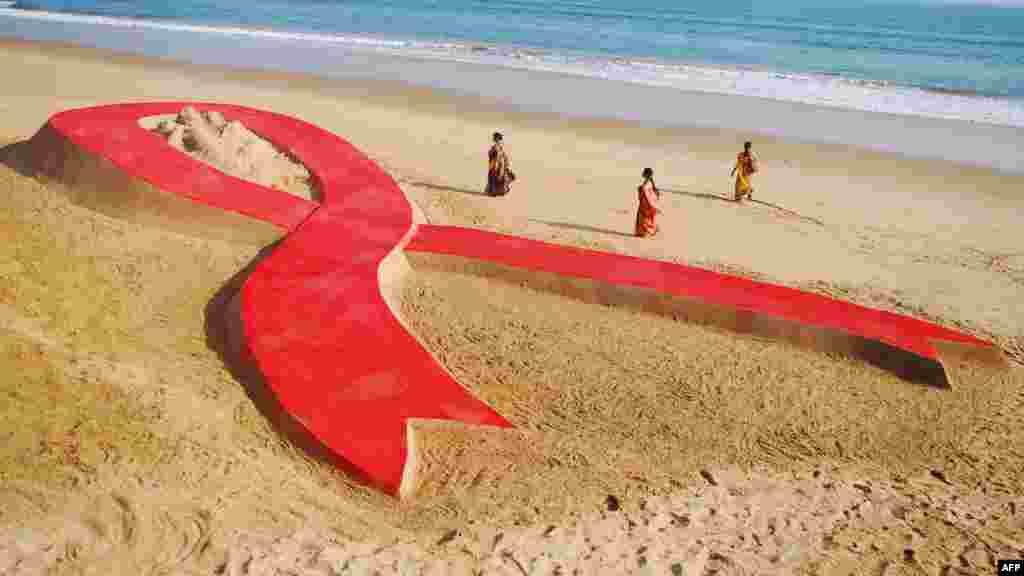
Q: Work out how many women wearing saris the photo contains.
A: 3